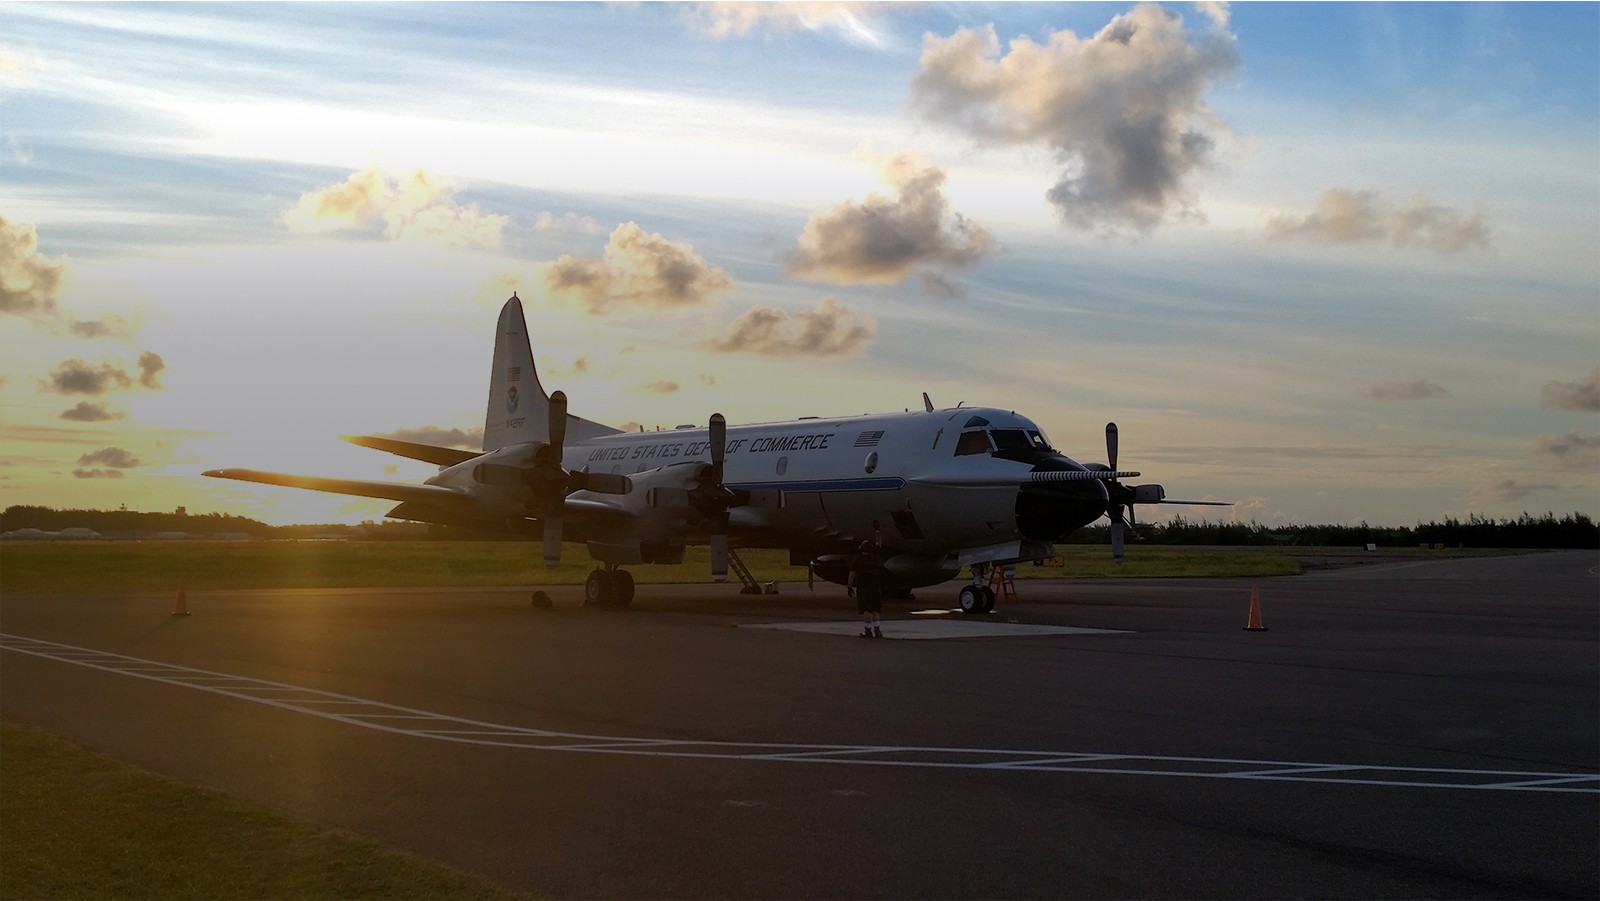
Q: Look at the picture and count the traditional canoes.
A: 0